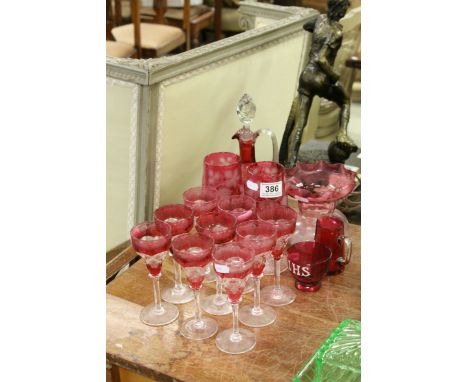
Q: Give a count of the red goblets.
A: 9